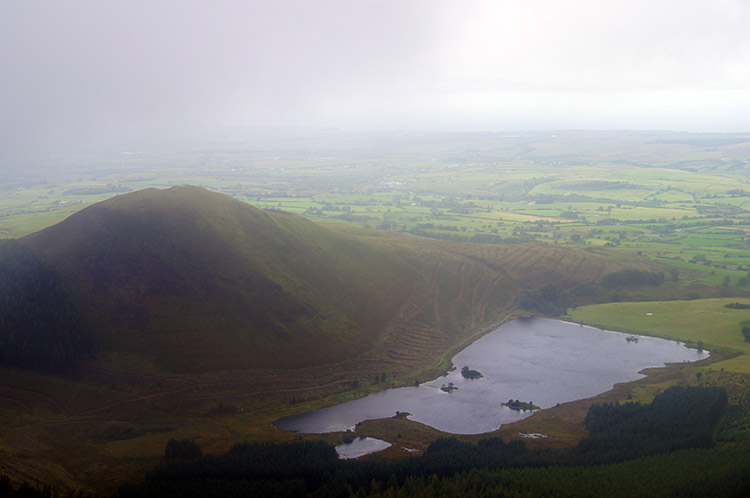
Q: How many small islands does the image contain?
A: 4